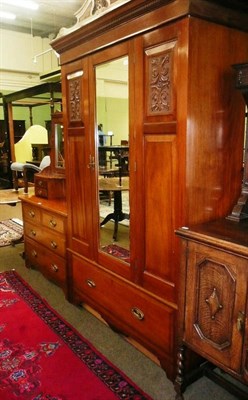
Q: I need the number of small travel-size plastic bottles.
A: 0